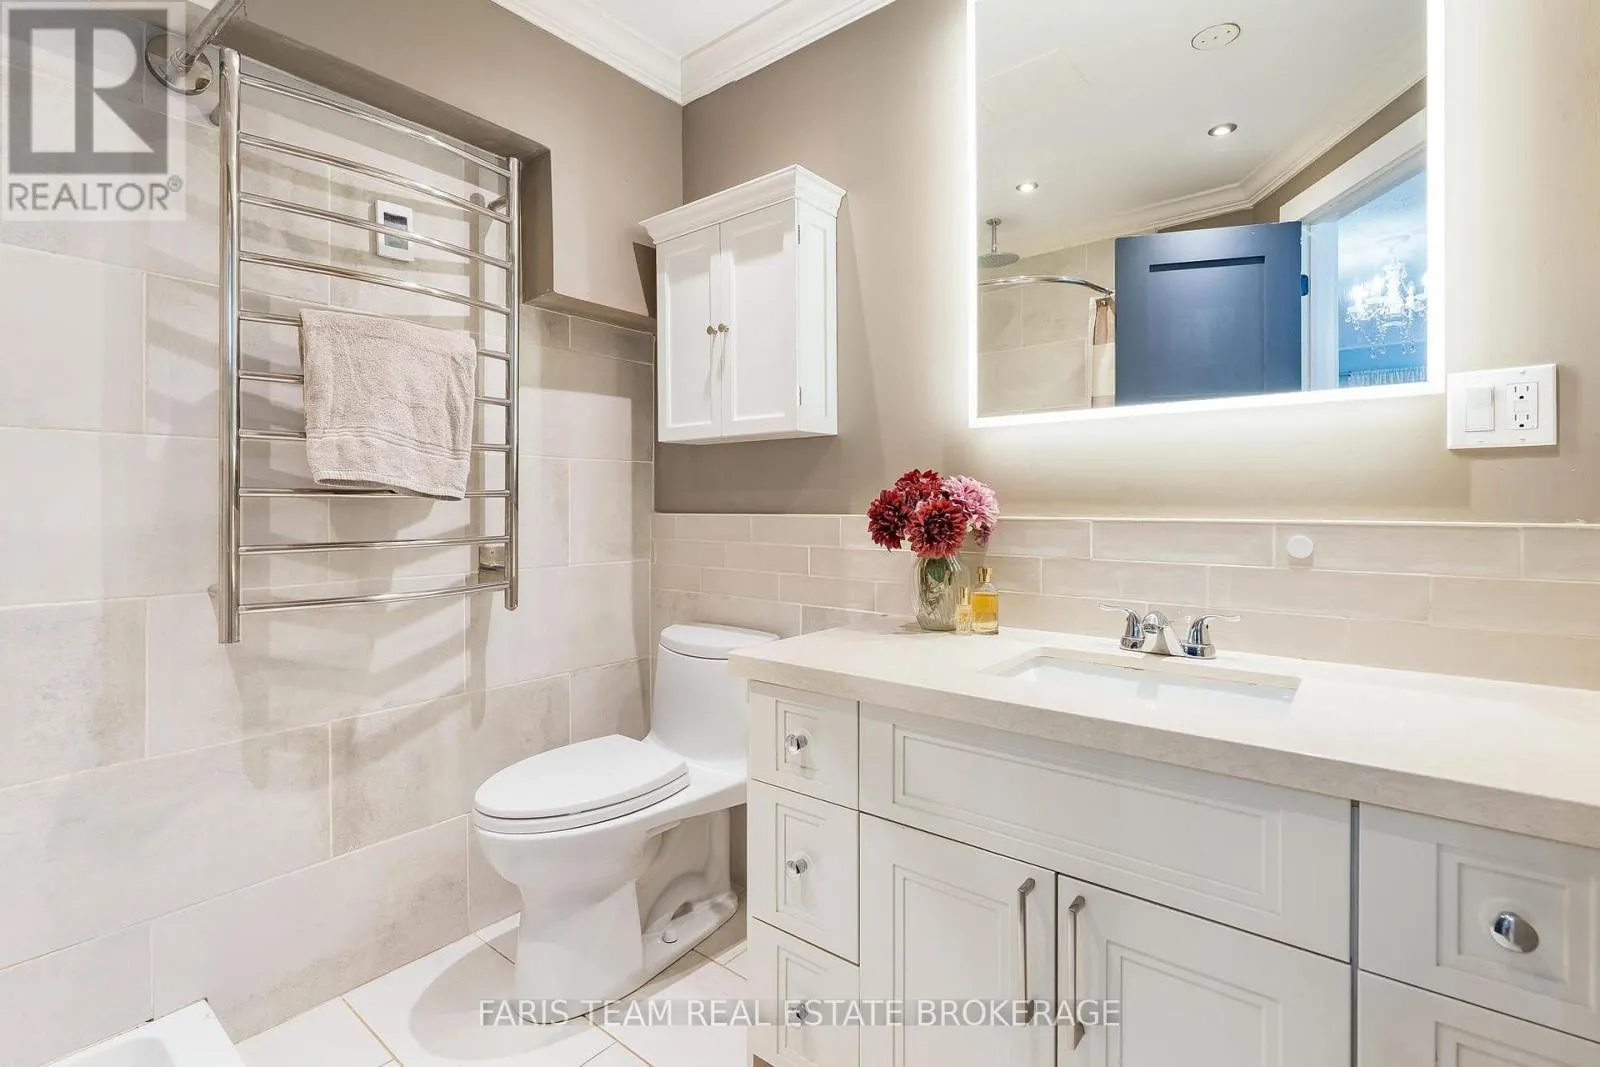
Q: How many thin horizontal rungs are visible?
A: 10